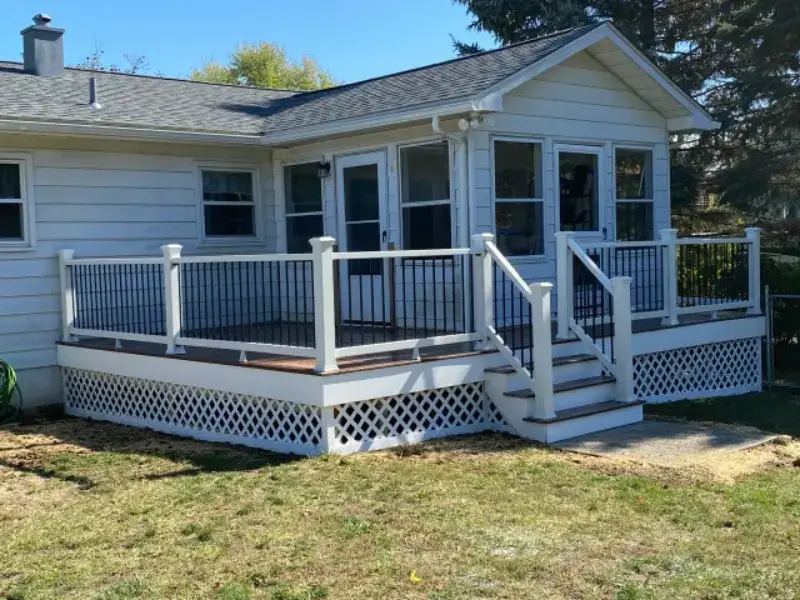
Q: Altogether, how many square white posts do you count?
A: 9